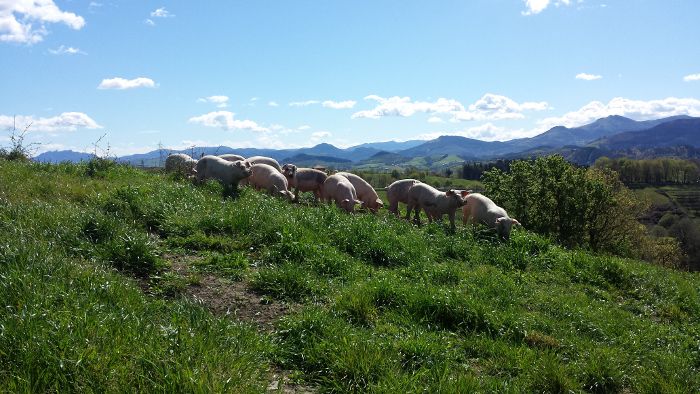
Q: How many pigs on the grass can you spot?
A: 11